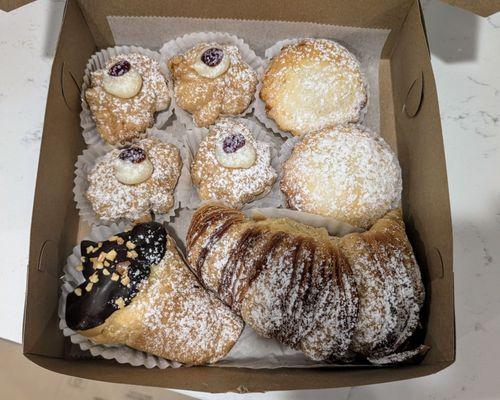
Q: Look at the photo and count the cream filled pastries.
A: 4